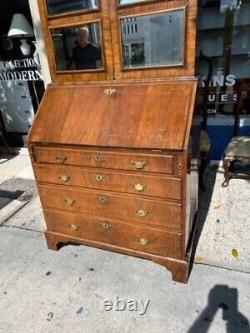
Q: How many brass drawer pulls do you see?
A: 8